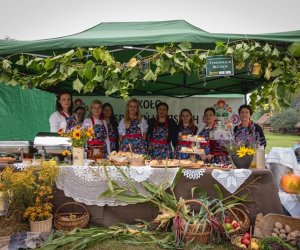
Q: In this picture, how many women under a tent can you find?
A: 9